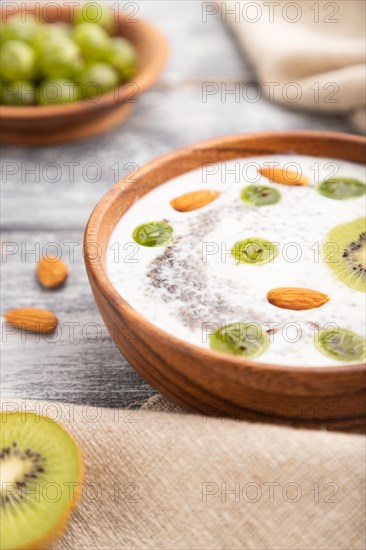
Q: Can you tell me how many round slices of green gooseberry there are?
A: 6